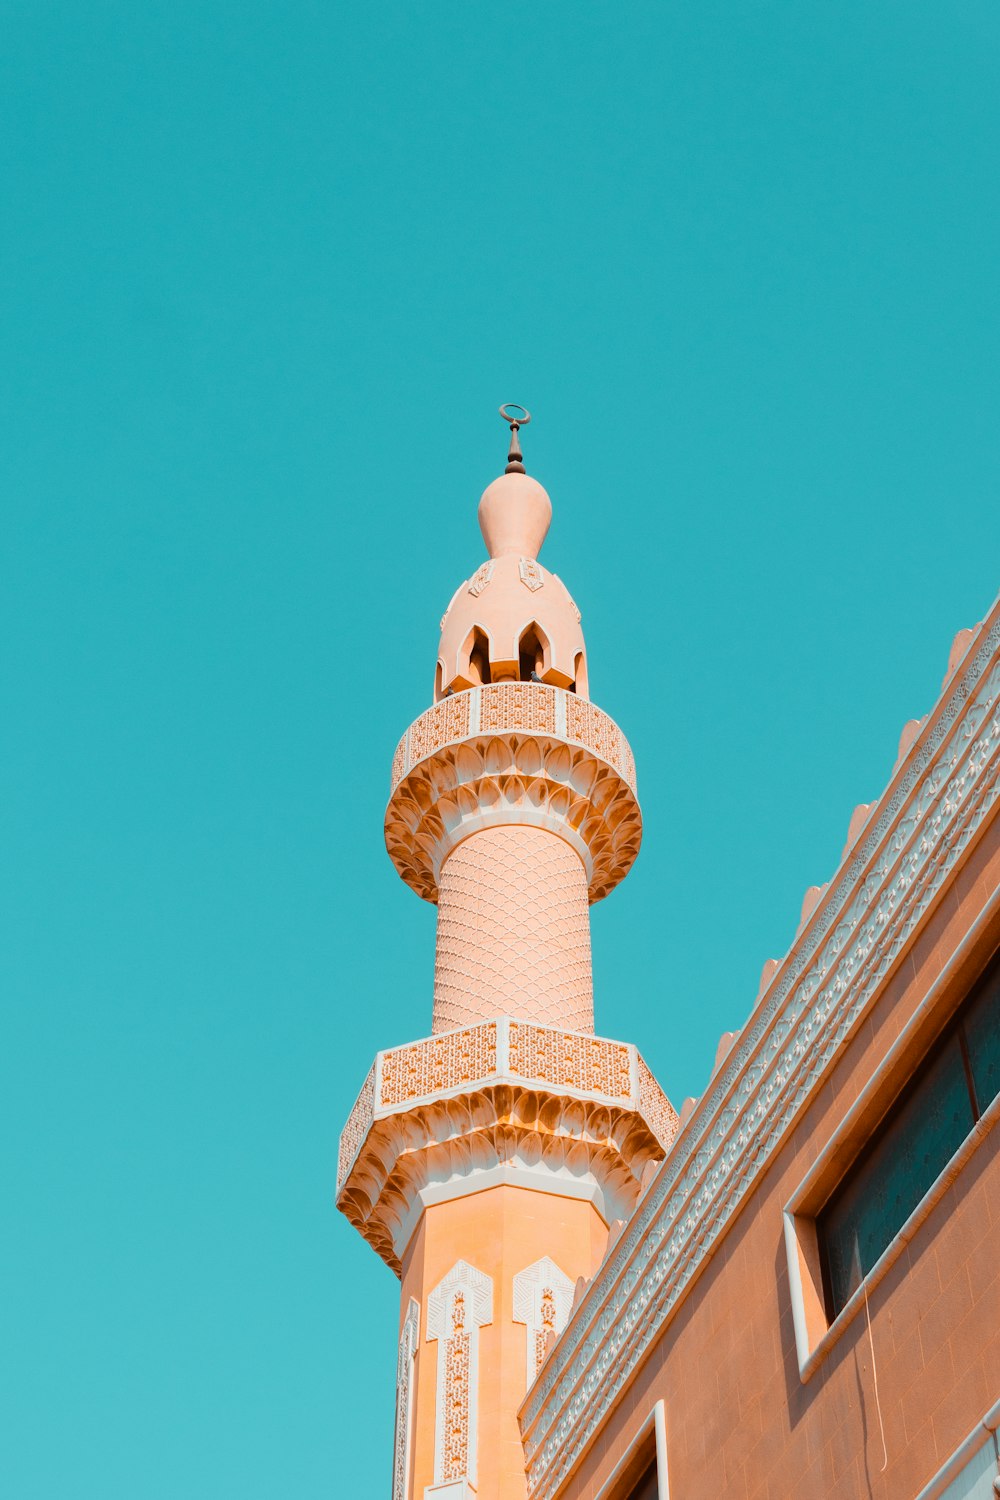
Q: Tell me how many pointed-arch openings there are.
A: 4